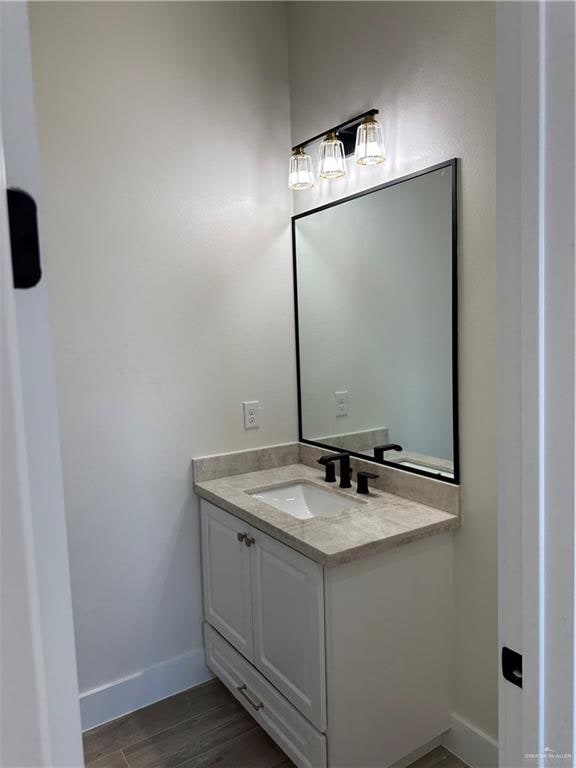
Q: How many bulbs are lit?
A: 3